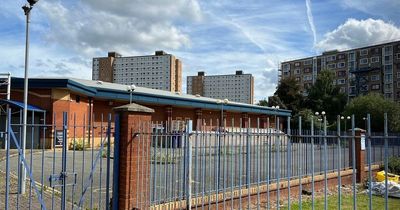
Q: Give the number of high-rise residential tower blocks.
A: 3